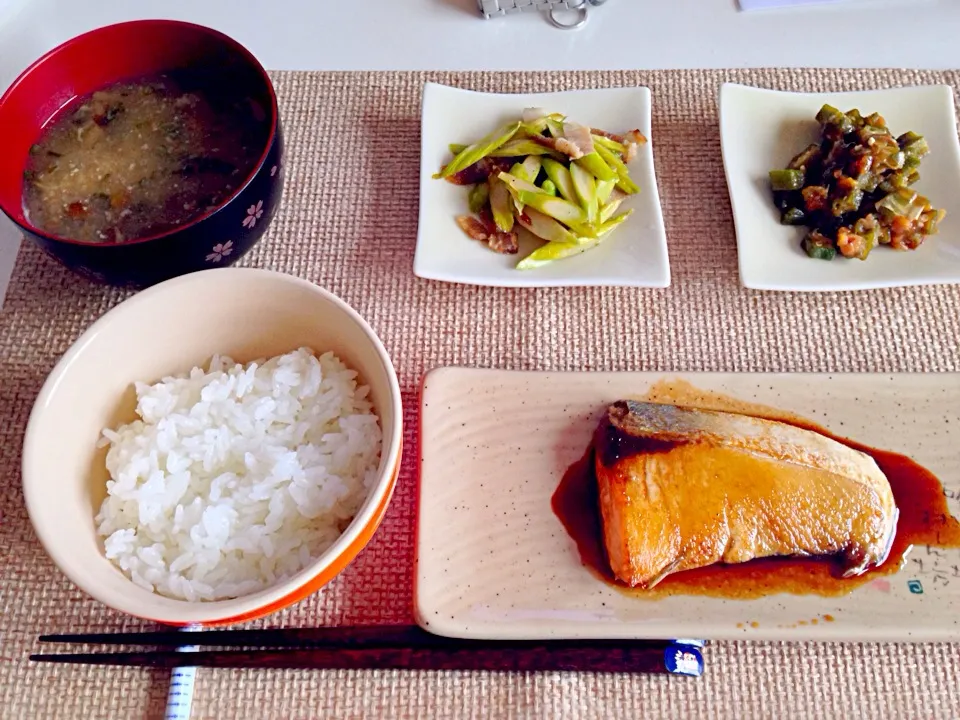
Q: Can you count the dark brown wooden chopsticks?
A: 2